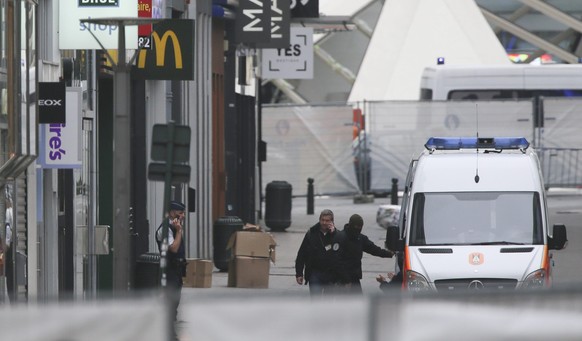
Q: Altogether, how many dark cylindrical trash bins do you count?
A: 3